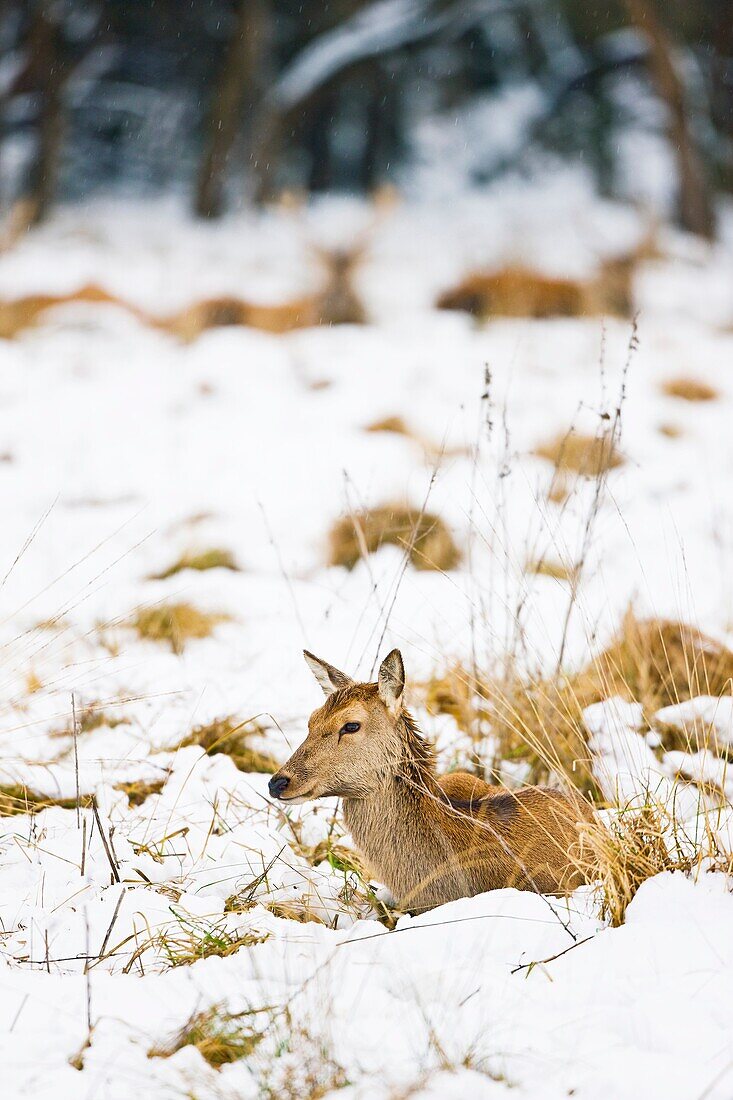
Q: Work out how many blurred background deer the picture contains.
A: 2